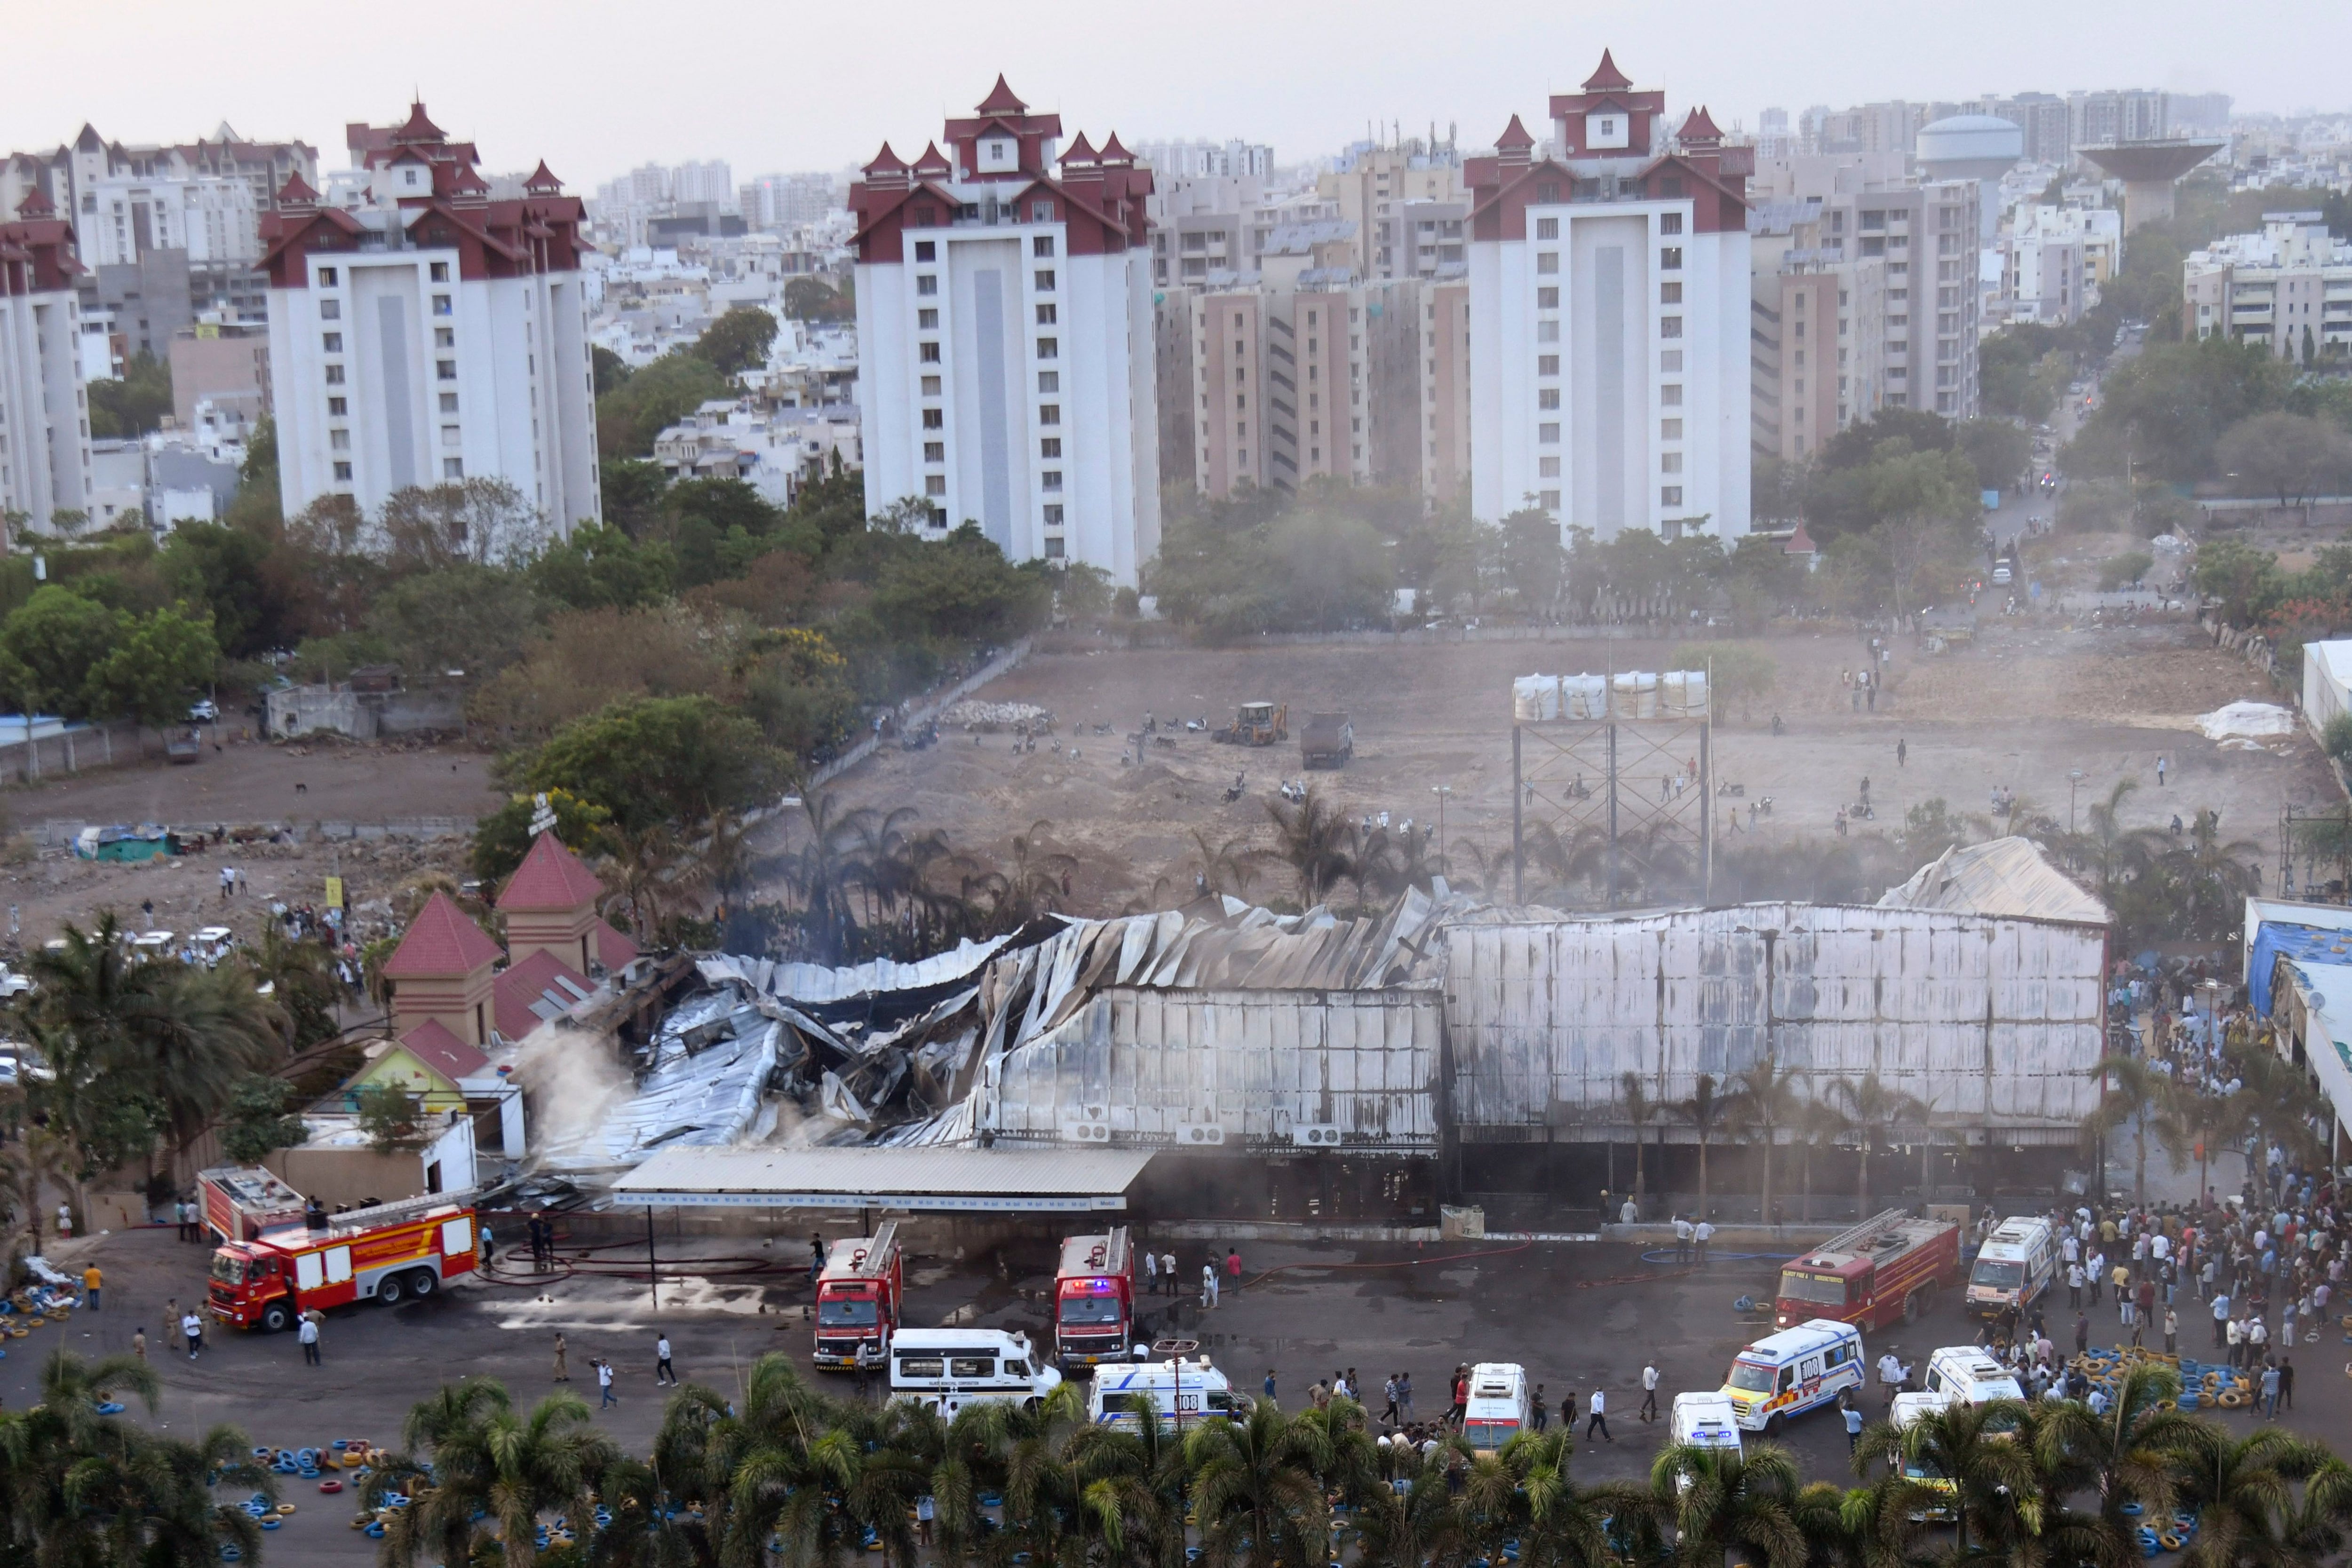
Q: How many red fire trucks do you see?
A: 5